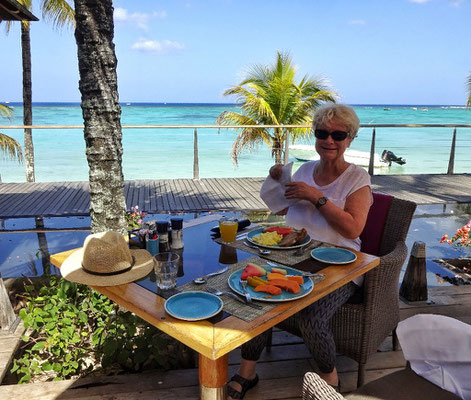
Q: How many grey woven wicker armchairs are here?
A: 2